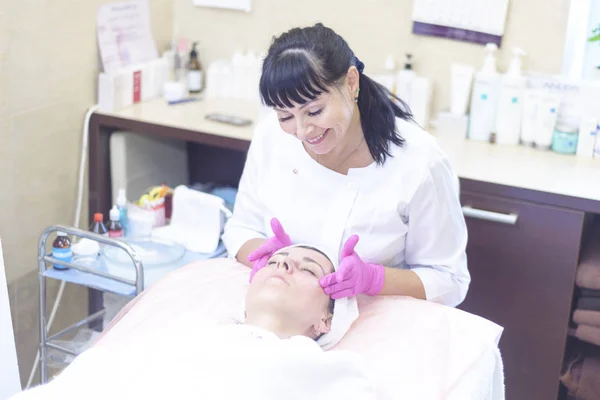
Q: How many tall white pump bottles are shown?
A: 2